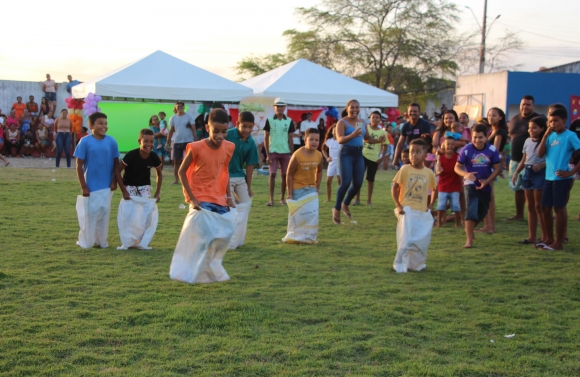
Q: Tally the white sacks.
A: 6